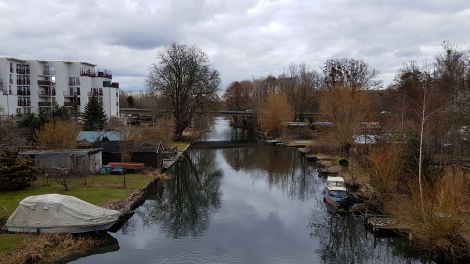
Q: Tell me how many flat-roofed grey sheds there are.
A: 1